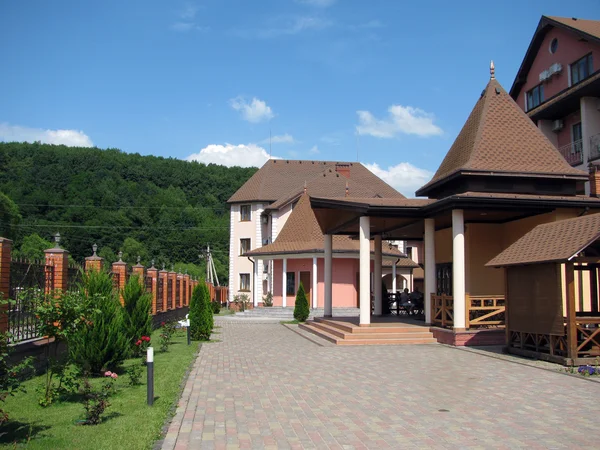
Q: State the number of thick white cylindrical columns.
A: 5